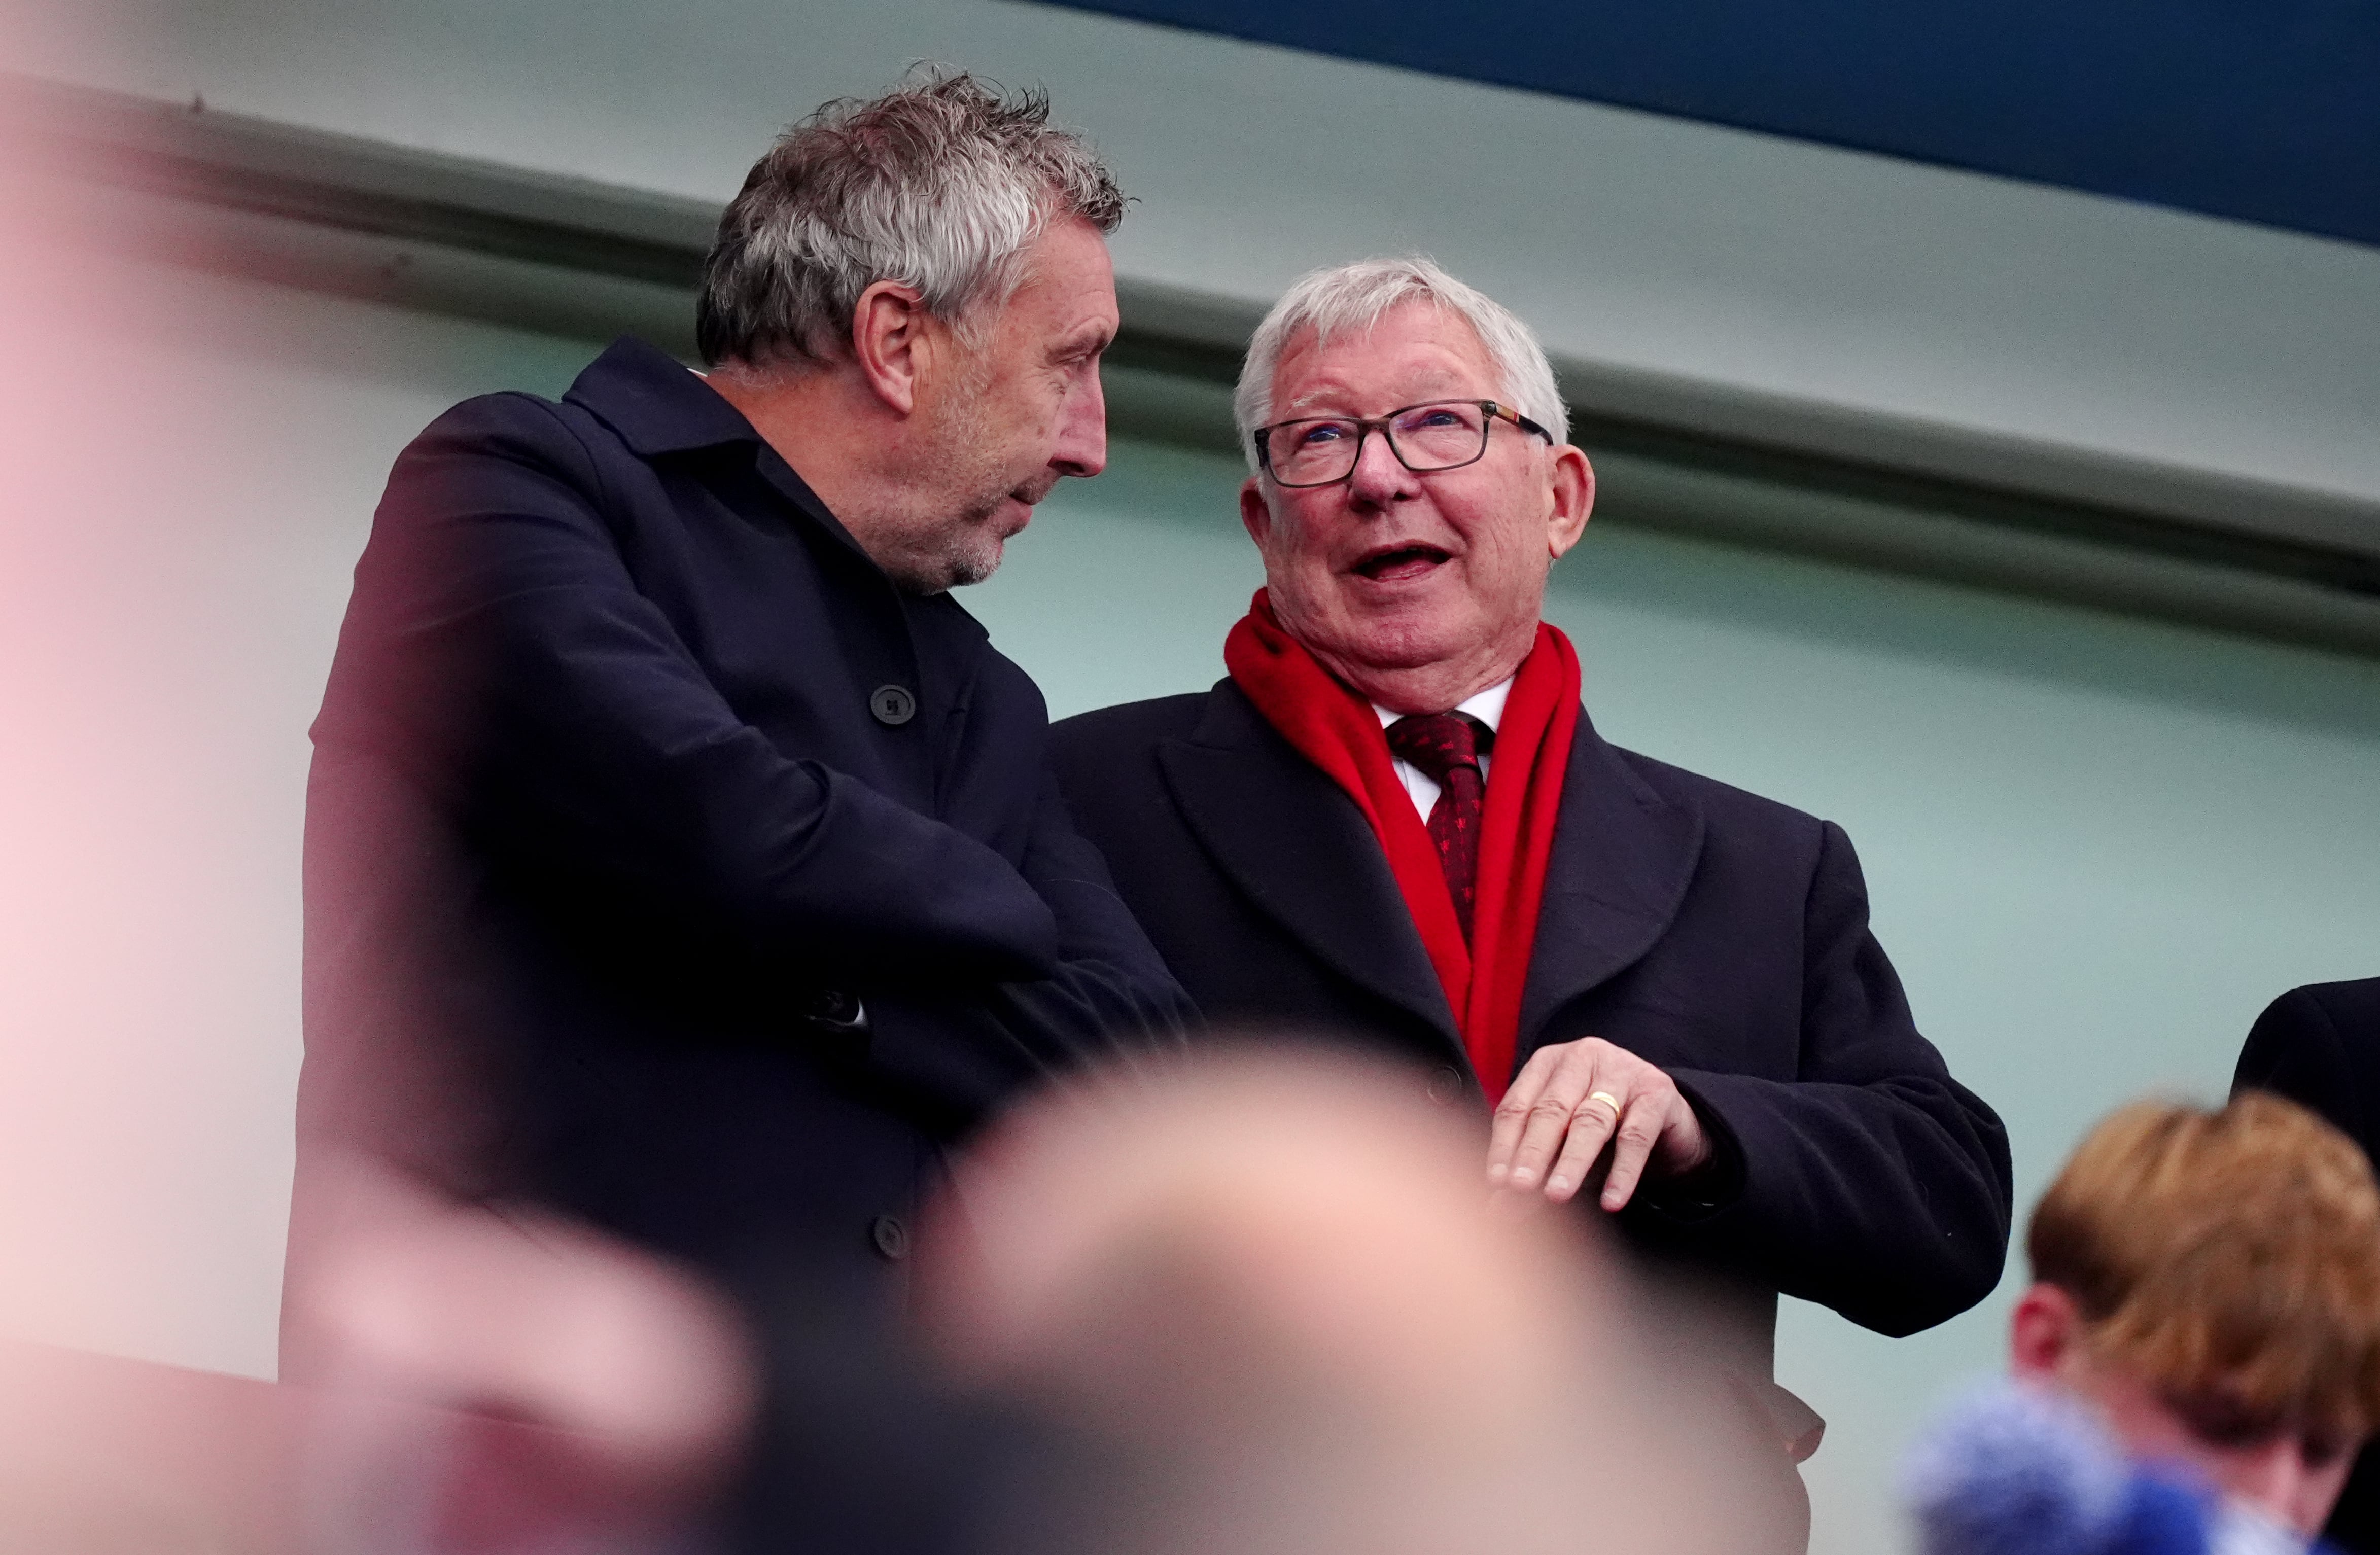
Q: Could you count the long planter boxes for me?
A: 0